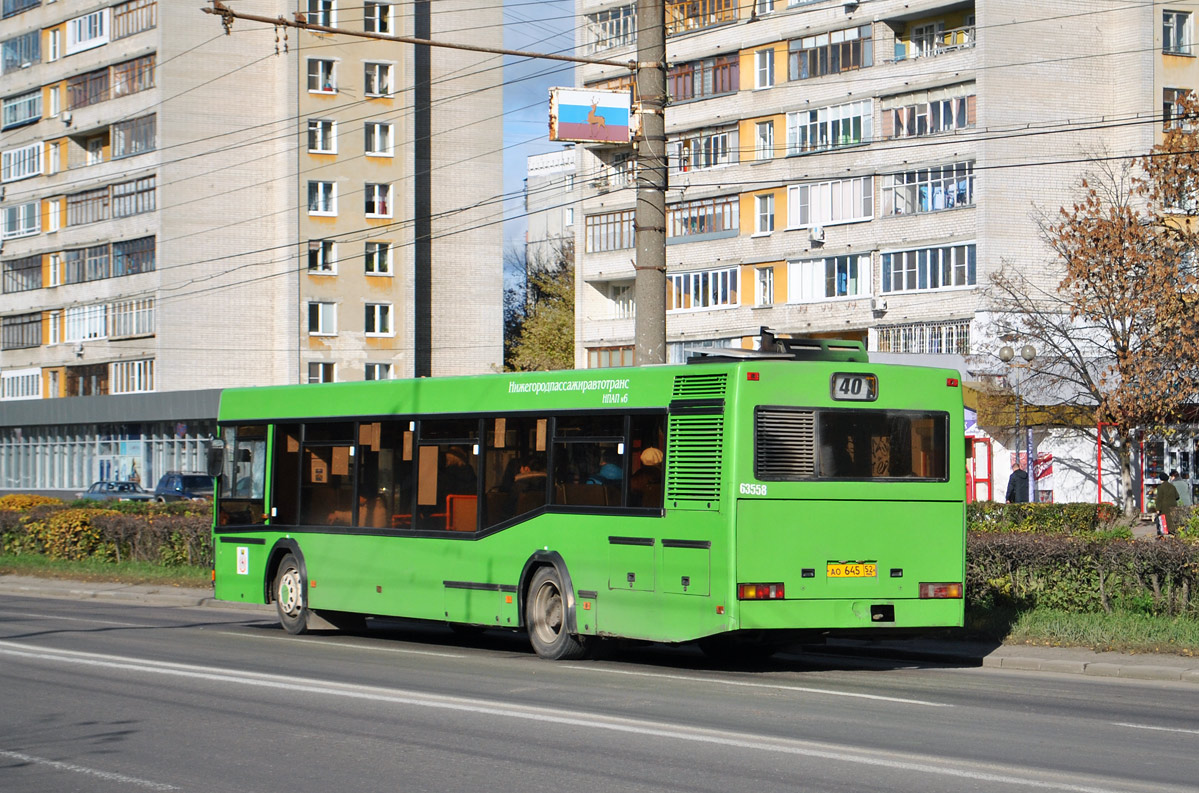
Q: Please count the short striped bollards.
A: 0